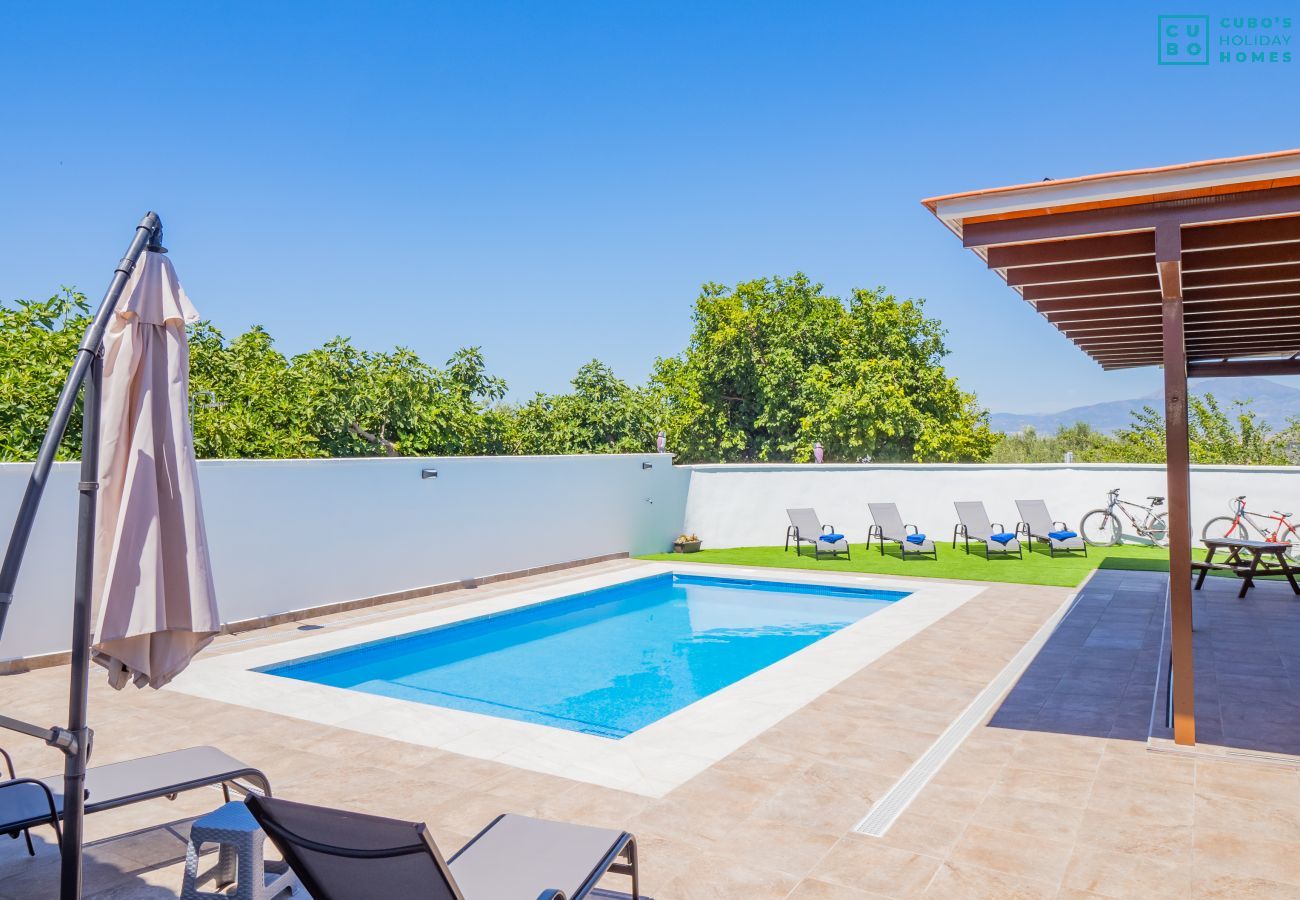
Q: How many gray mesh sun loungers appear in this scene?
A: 6